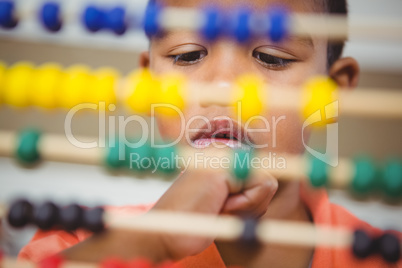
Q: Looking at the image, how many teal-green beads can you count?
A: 8